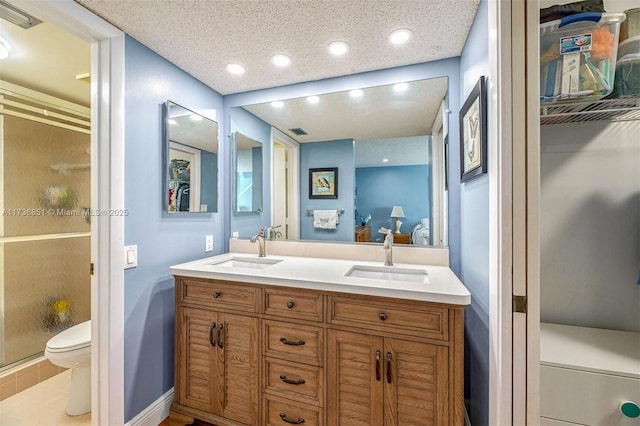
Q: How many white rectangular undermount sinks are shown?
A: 2